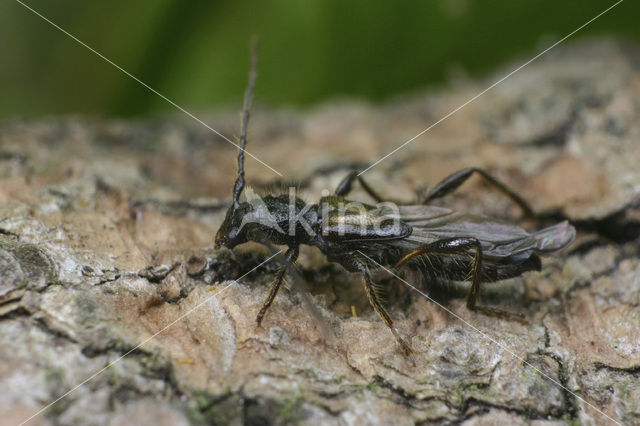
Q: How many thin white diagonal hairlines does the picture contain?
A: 4